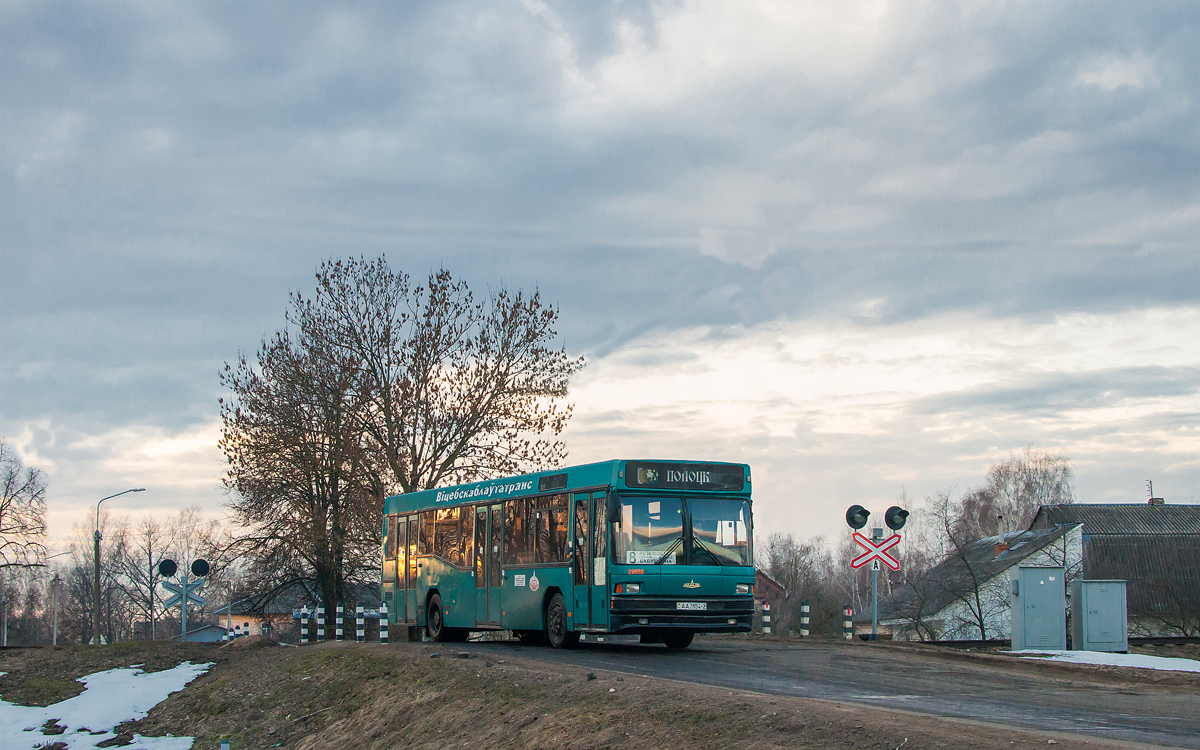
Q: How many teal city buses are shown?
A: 1